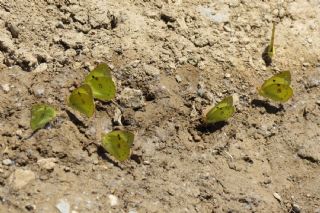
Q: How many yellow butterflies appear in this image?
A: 7